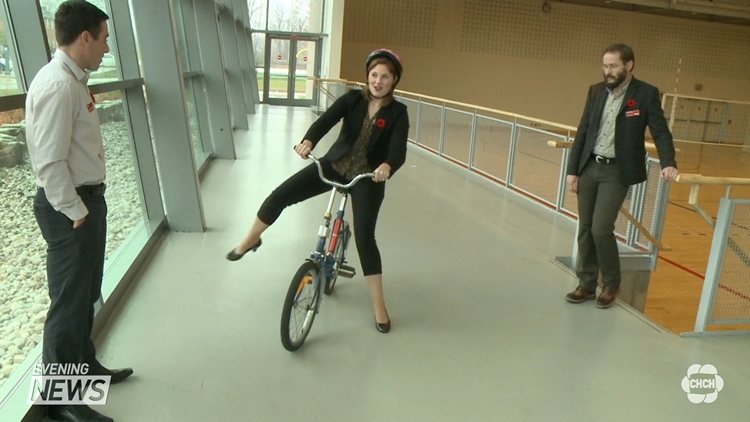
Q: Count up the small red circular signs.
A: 2